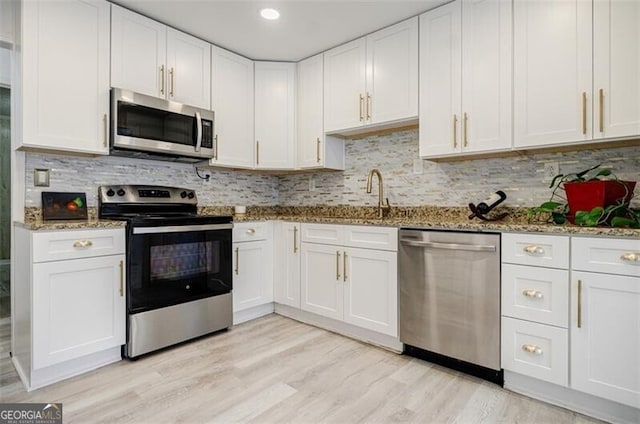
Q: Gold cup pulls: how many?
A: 6